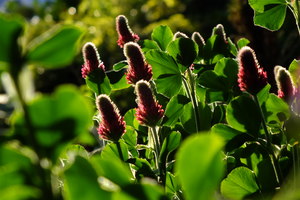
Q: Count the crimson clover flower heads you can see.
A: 10